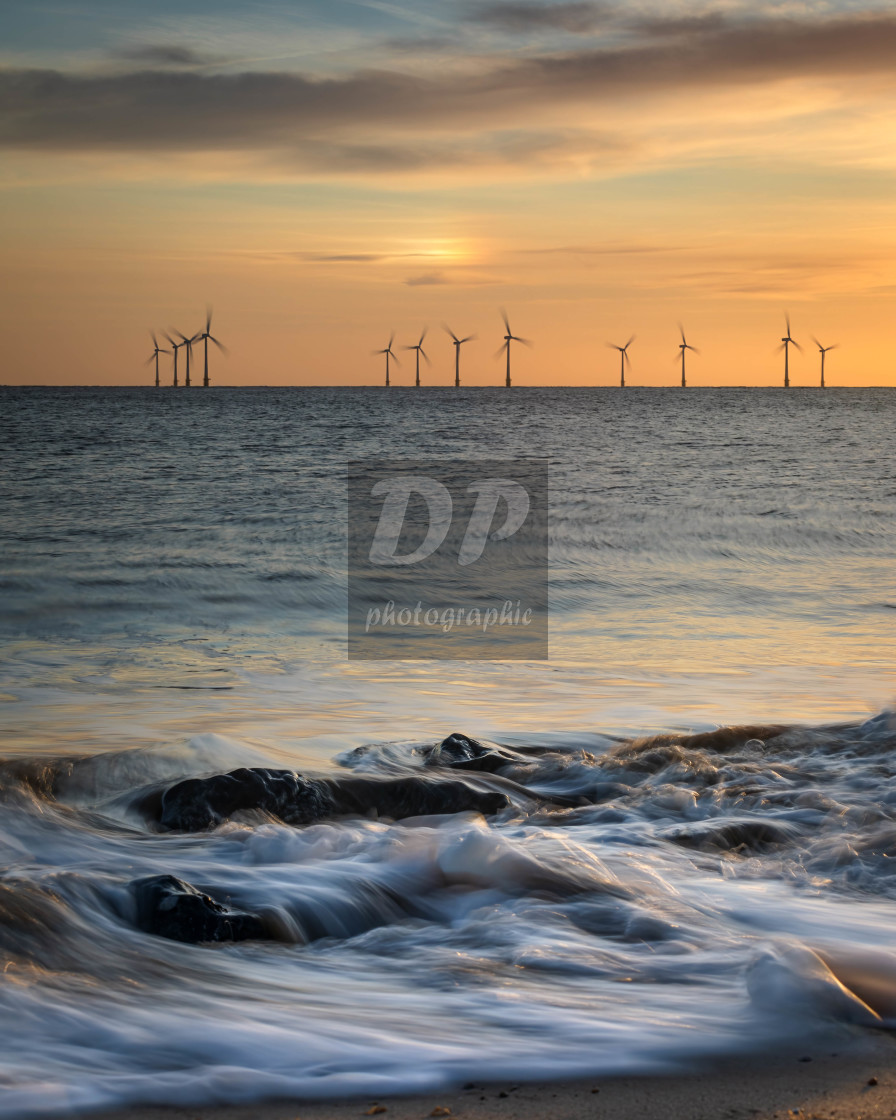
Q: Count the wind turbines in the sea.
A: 12